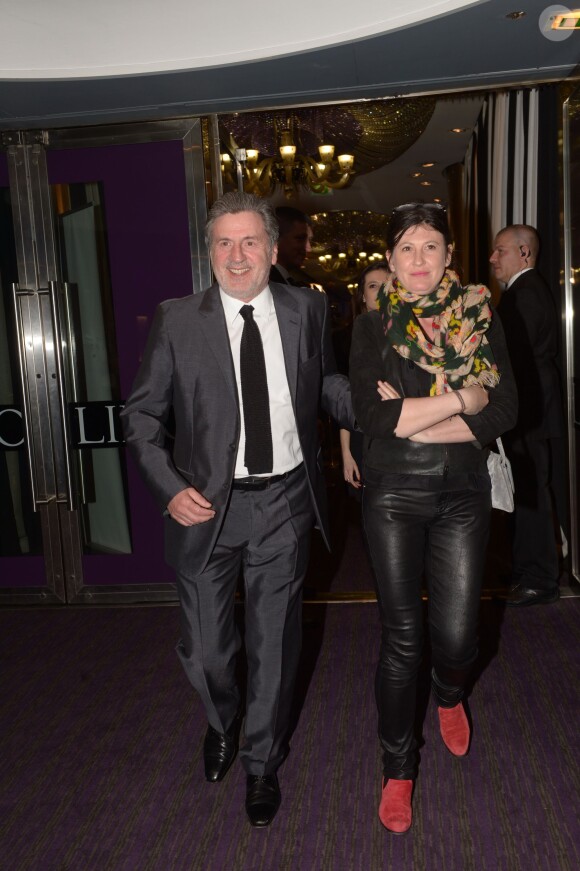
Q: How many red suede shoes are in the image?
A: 2